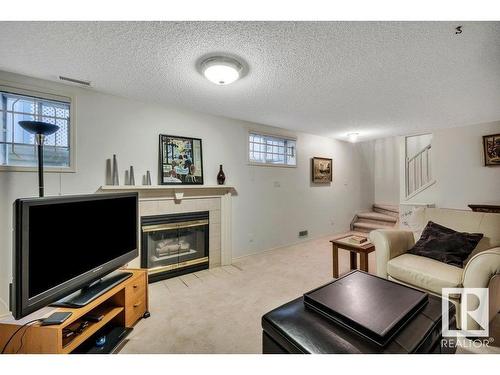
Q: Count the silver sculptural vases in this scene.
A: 3